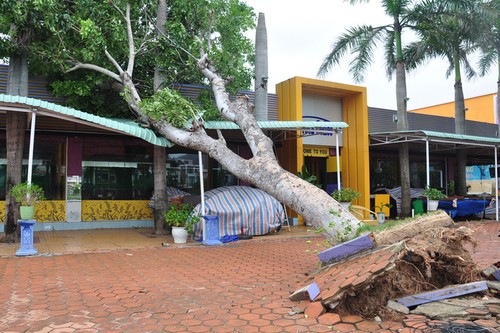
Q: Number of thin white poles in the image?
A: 5